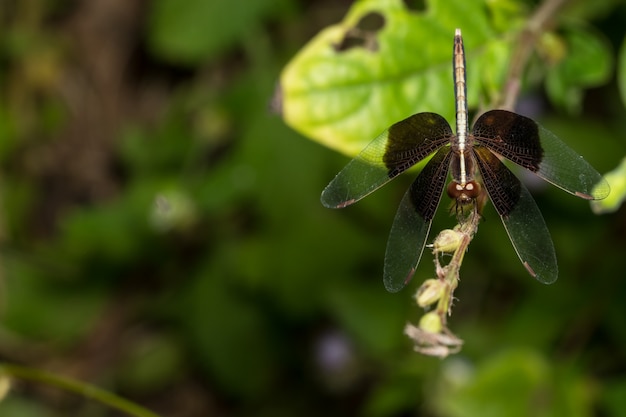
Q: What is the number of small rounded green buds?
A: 3